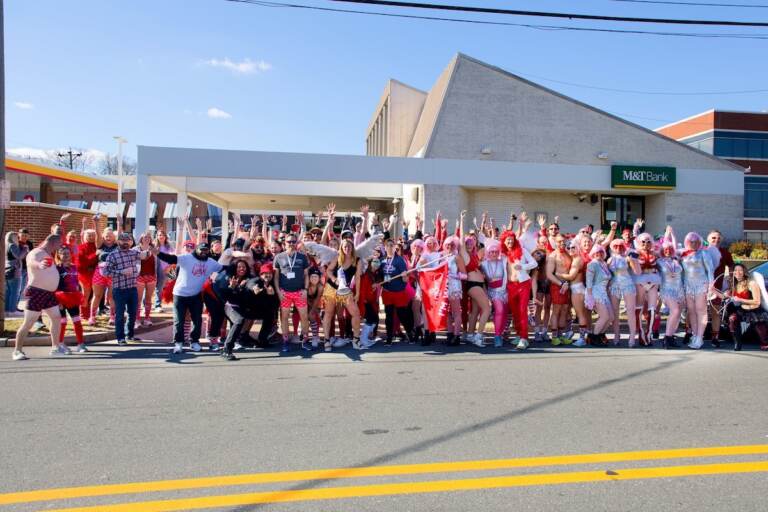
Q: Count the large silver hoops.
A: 0